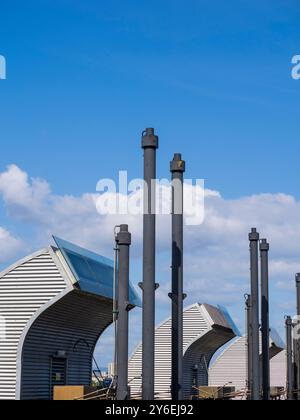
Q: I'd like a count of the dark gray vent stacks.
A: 8